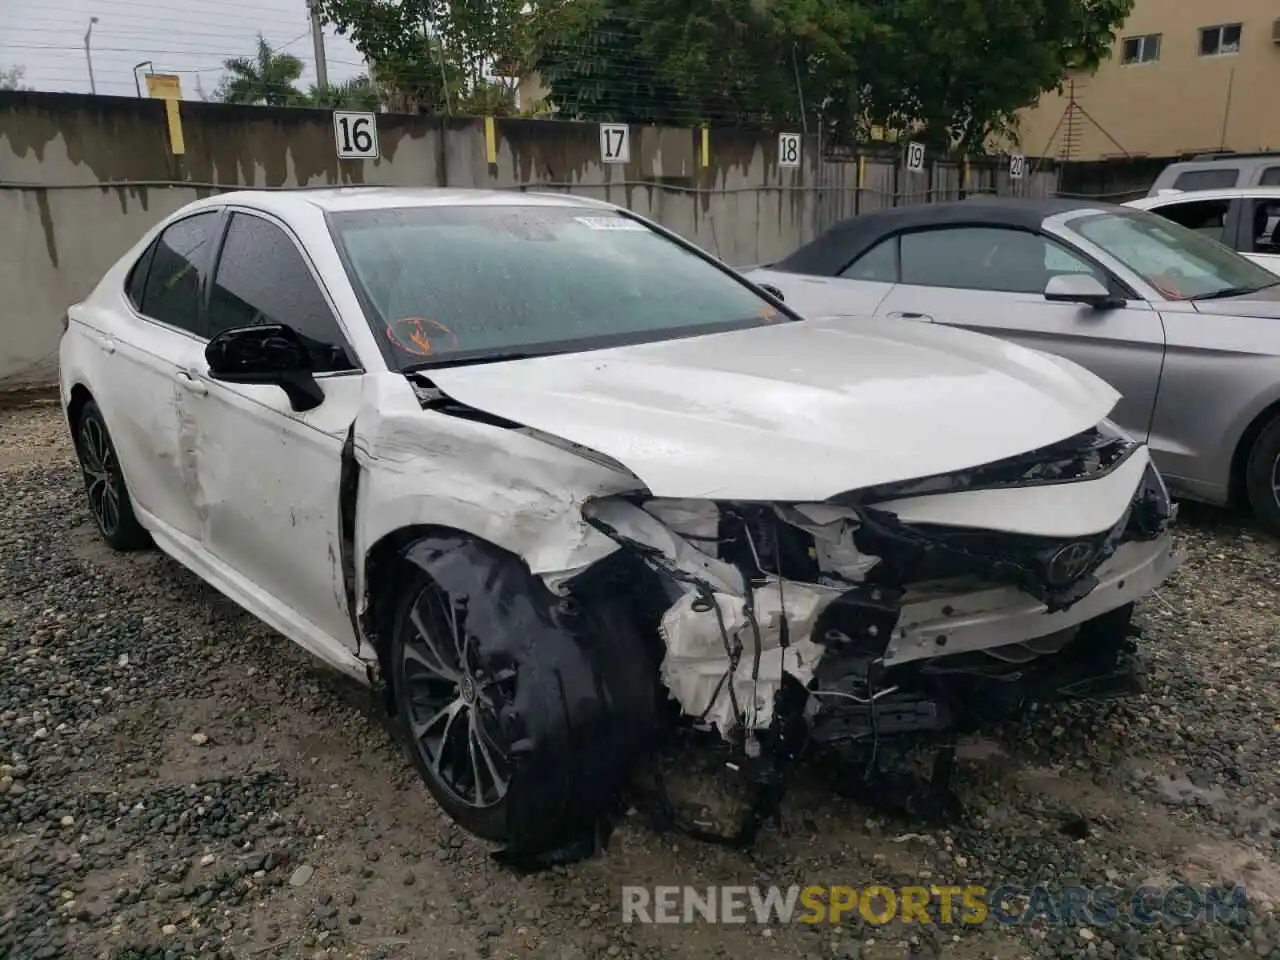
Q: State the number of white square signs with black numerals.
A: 5